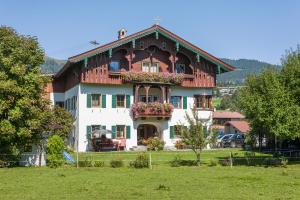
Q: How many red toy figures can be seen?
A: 0